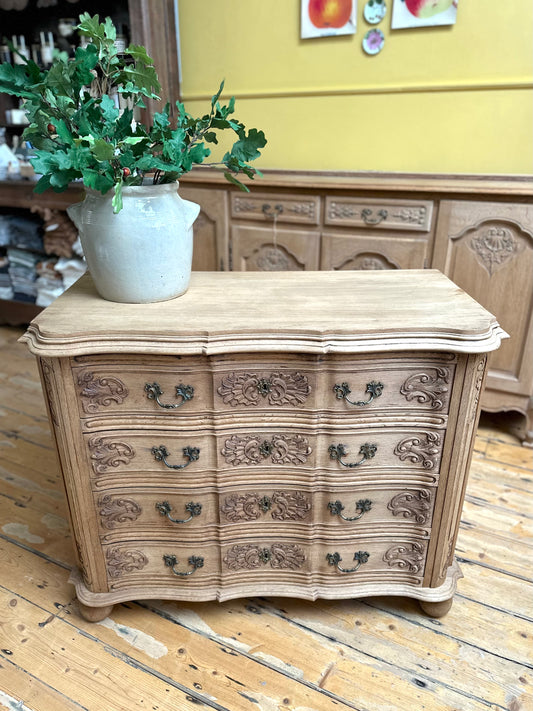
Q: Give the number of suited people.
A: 0